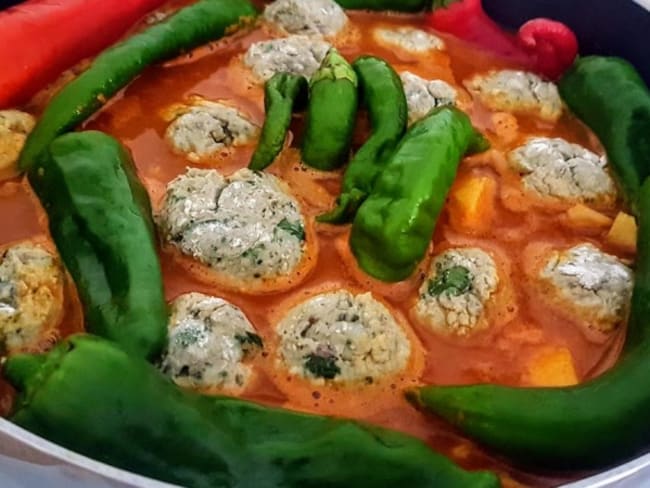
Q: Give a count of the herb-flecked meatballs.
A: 14